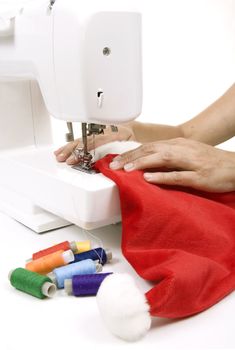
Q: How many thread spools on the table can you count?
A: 7